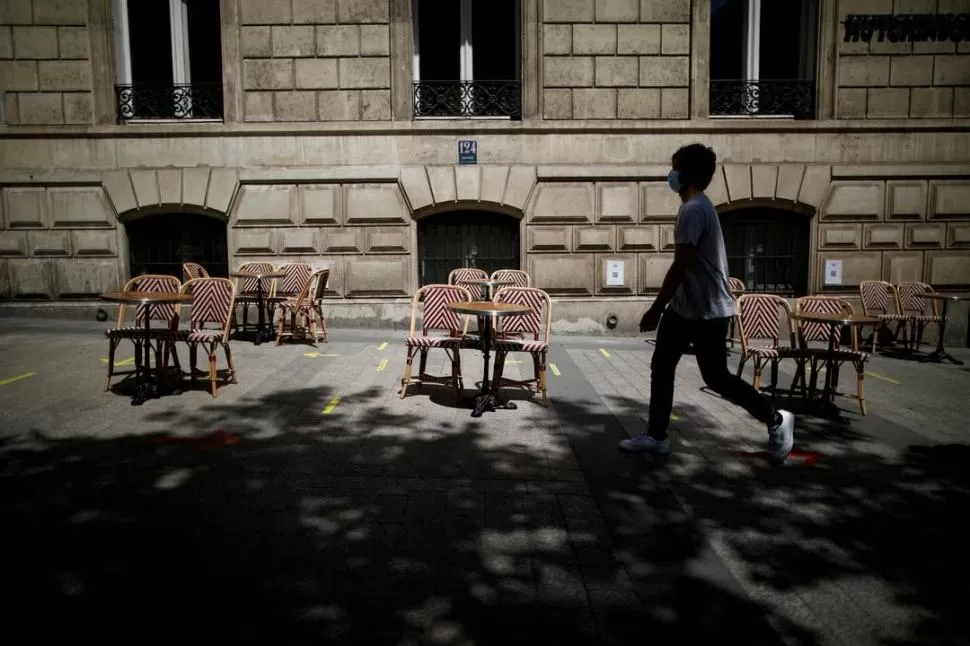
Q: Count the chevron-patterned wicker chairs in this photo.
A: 15